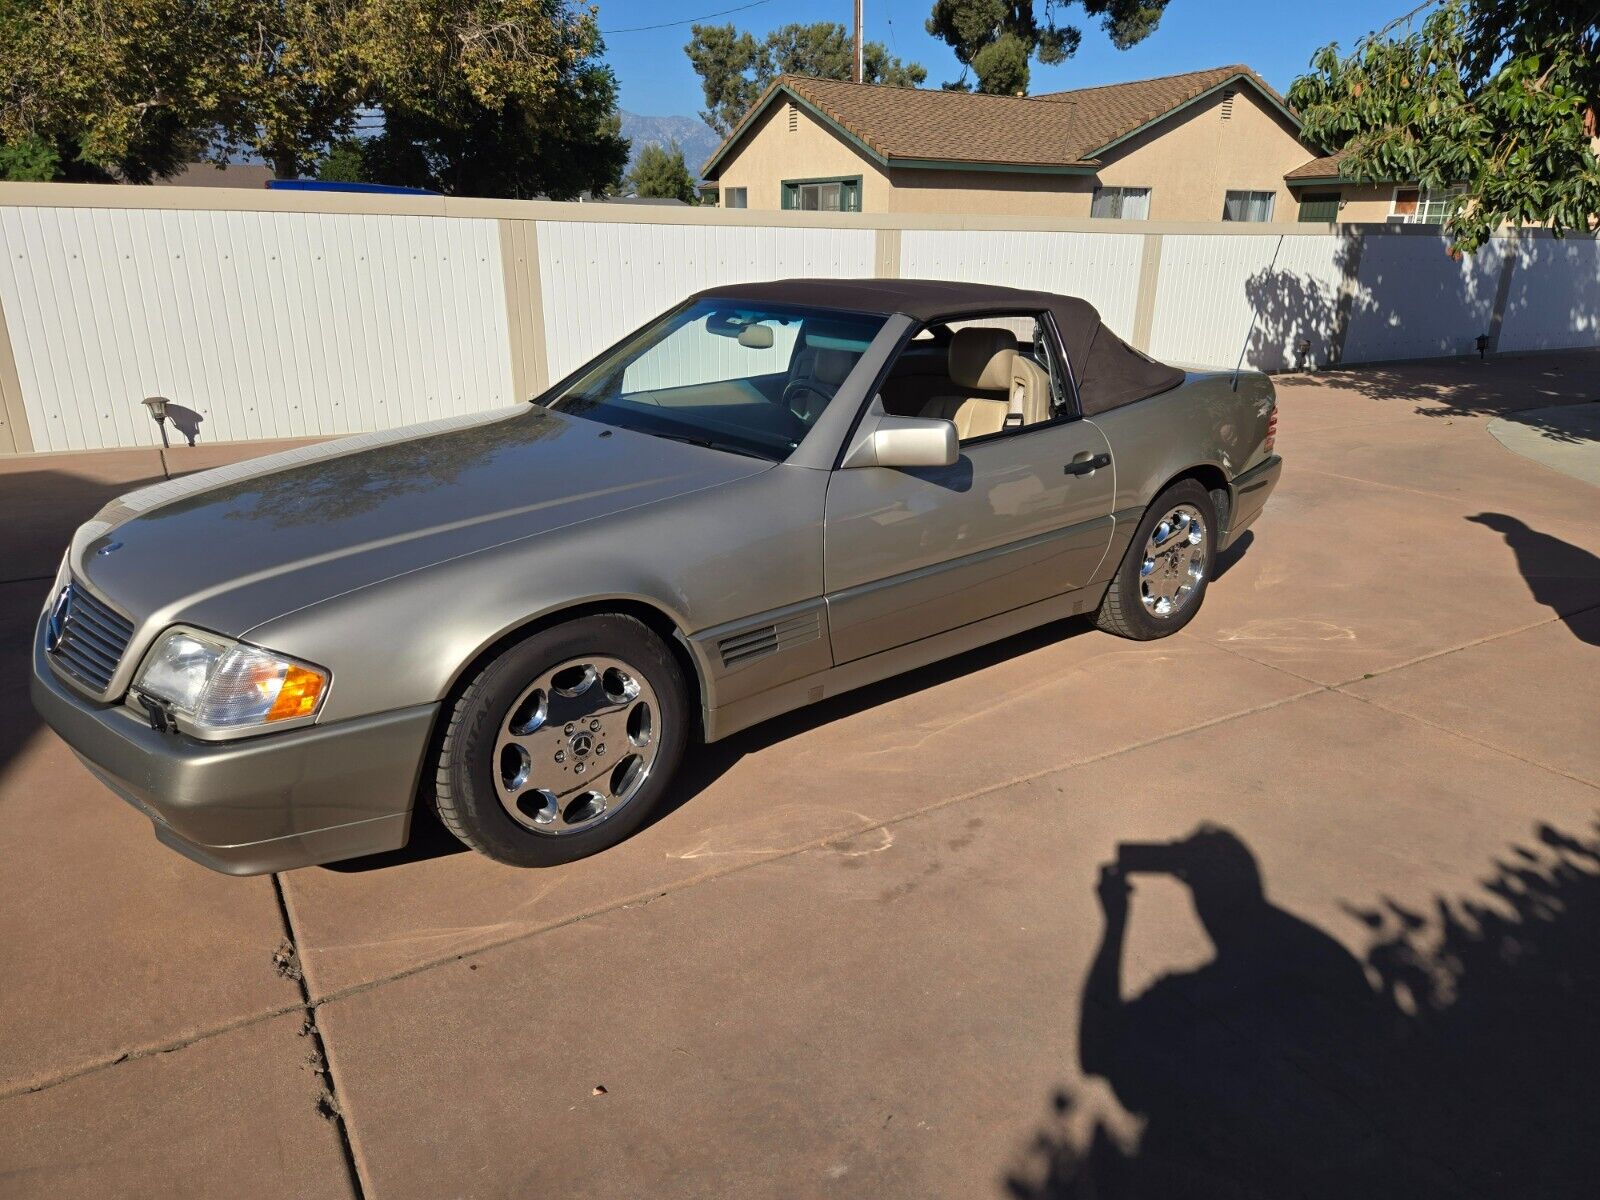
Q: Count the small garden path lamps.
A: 3